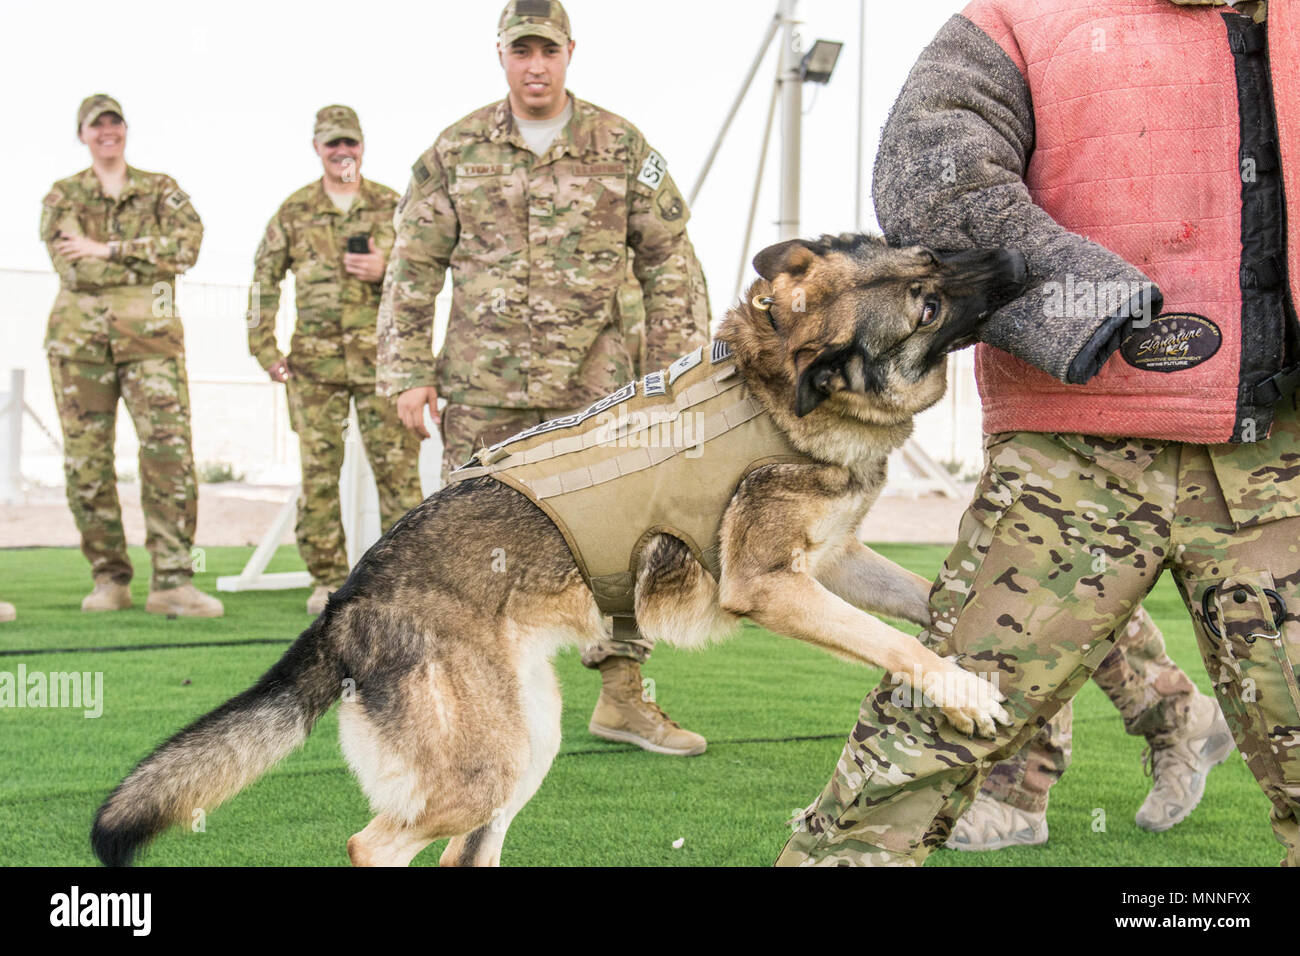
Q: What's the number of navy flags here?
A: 0